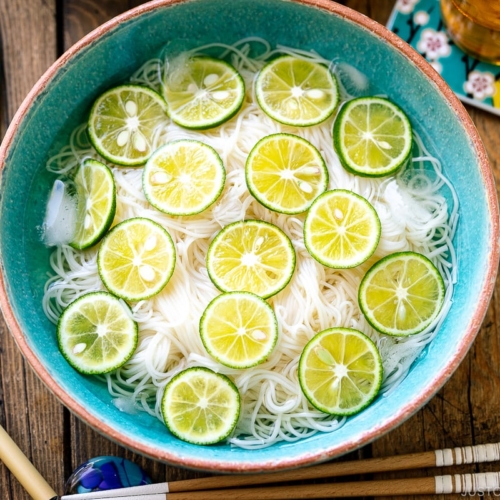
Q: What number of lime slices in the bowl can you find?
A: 15